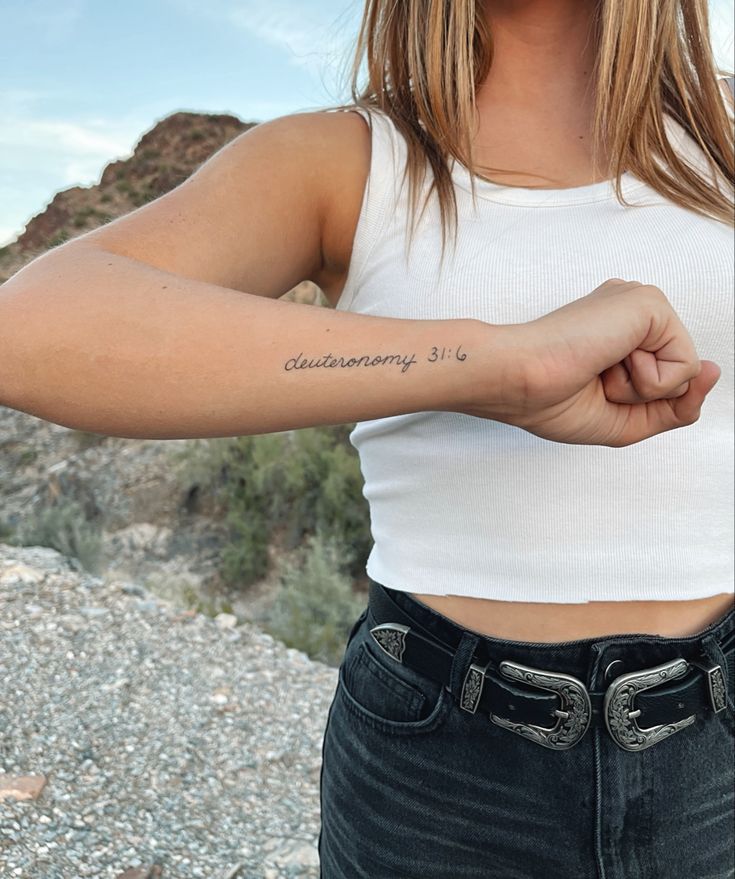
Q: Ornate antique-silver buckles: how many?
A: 2